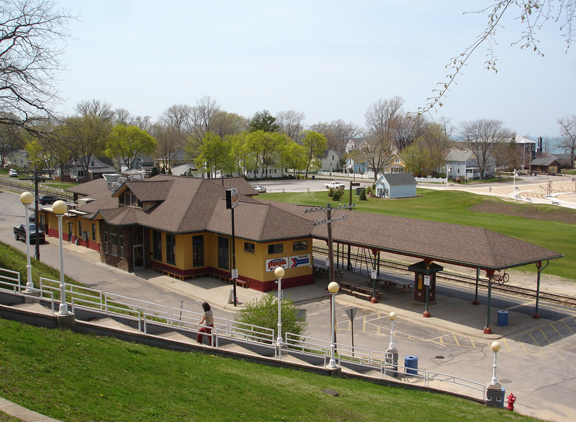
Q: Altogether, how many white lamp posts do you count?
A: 6